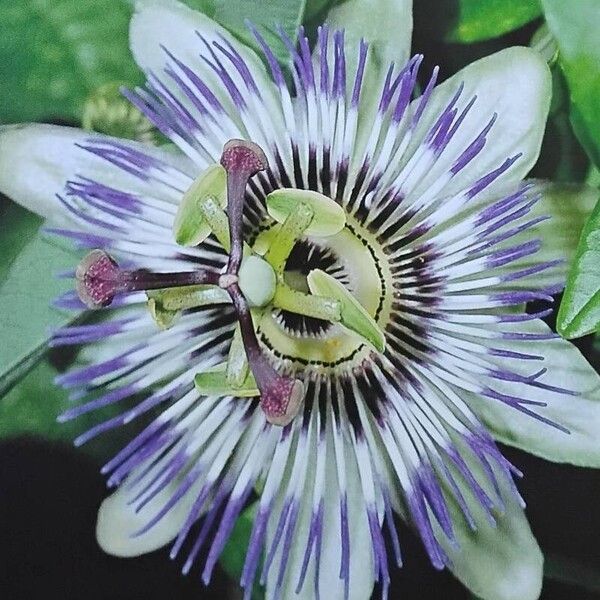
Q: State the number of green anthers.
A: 5